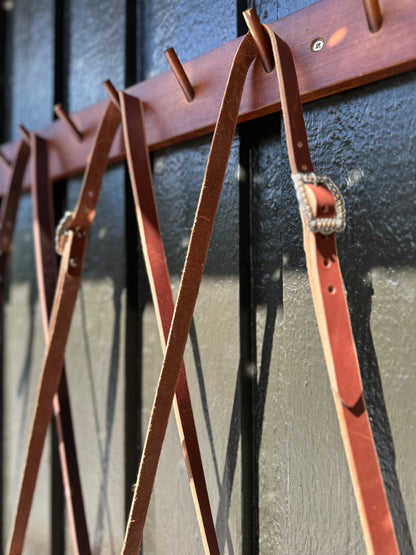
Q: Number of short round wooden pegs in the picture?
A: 7